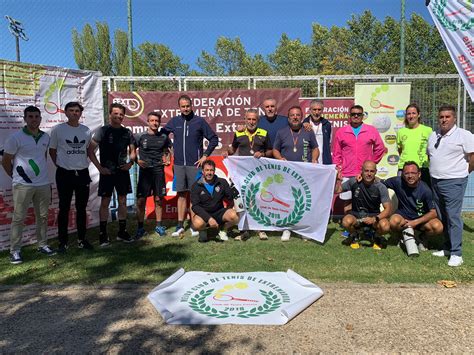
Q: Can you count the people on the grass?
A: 15